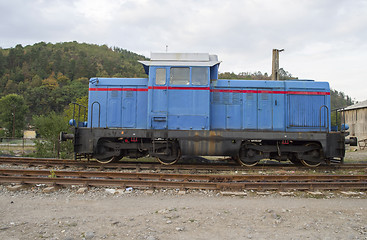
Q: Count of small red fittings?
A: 3